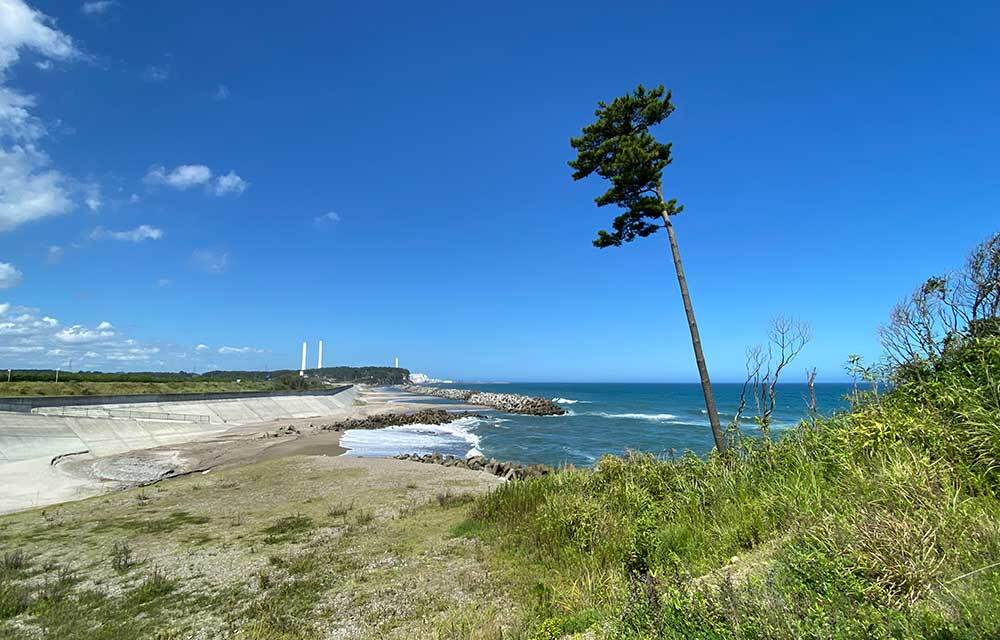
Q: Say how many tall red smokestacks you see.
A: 0